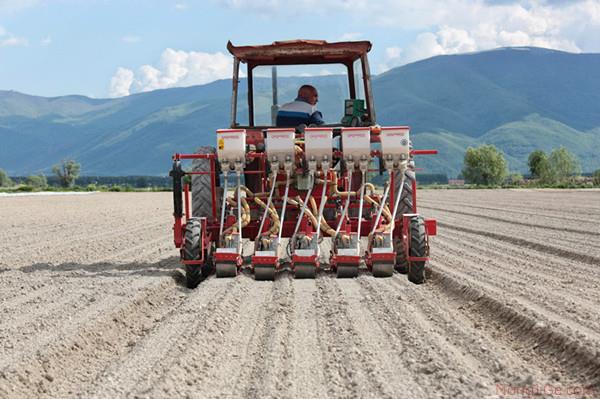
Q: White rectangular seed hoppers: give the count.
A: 5